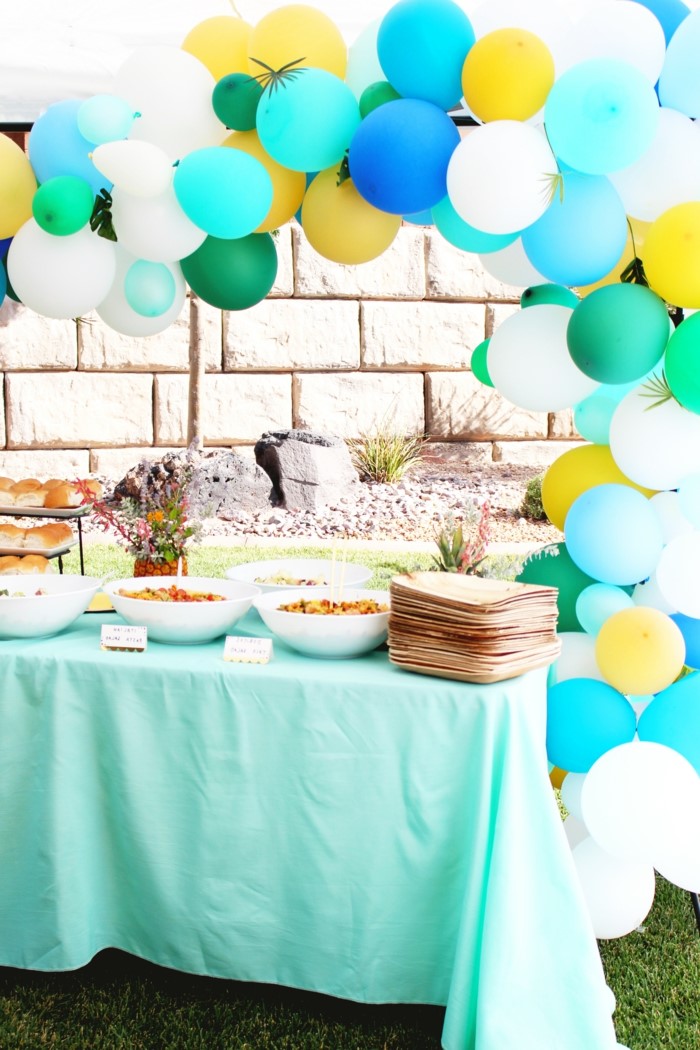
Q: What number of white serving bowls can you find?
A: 4